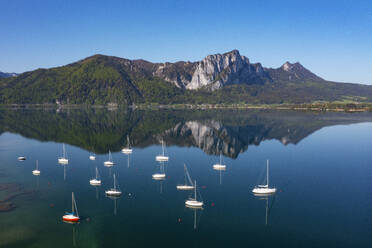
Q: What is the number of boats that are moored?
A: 15